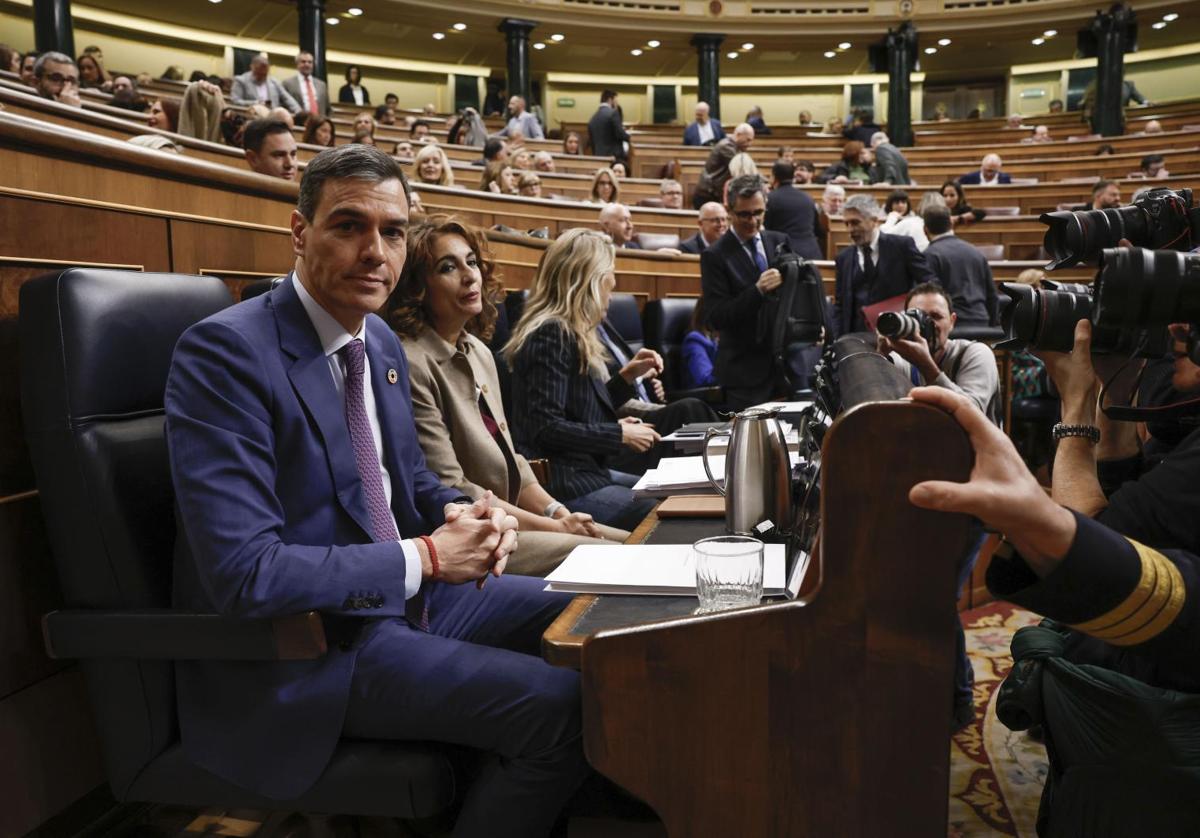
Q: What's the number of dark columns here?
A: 6